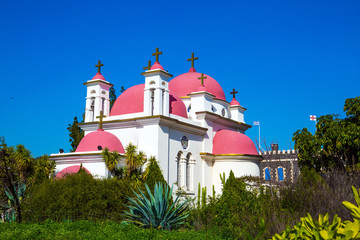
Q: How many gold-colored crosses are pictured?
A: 7